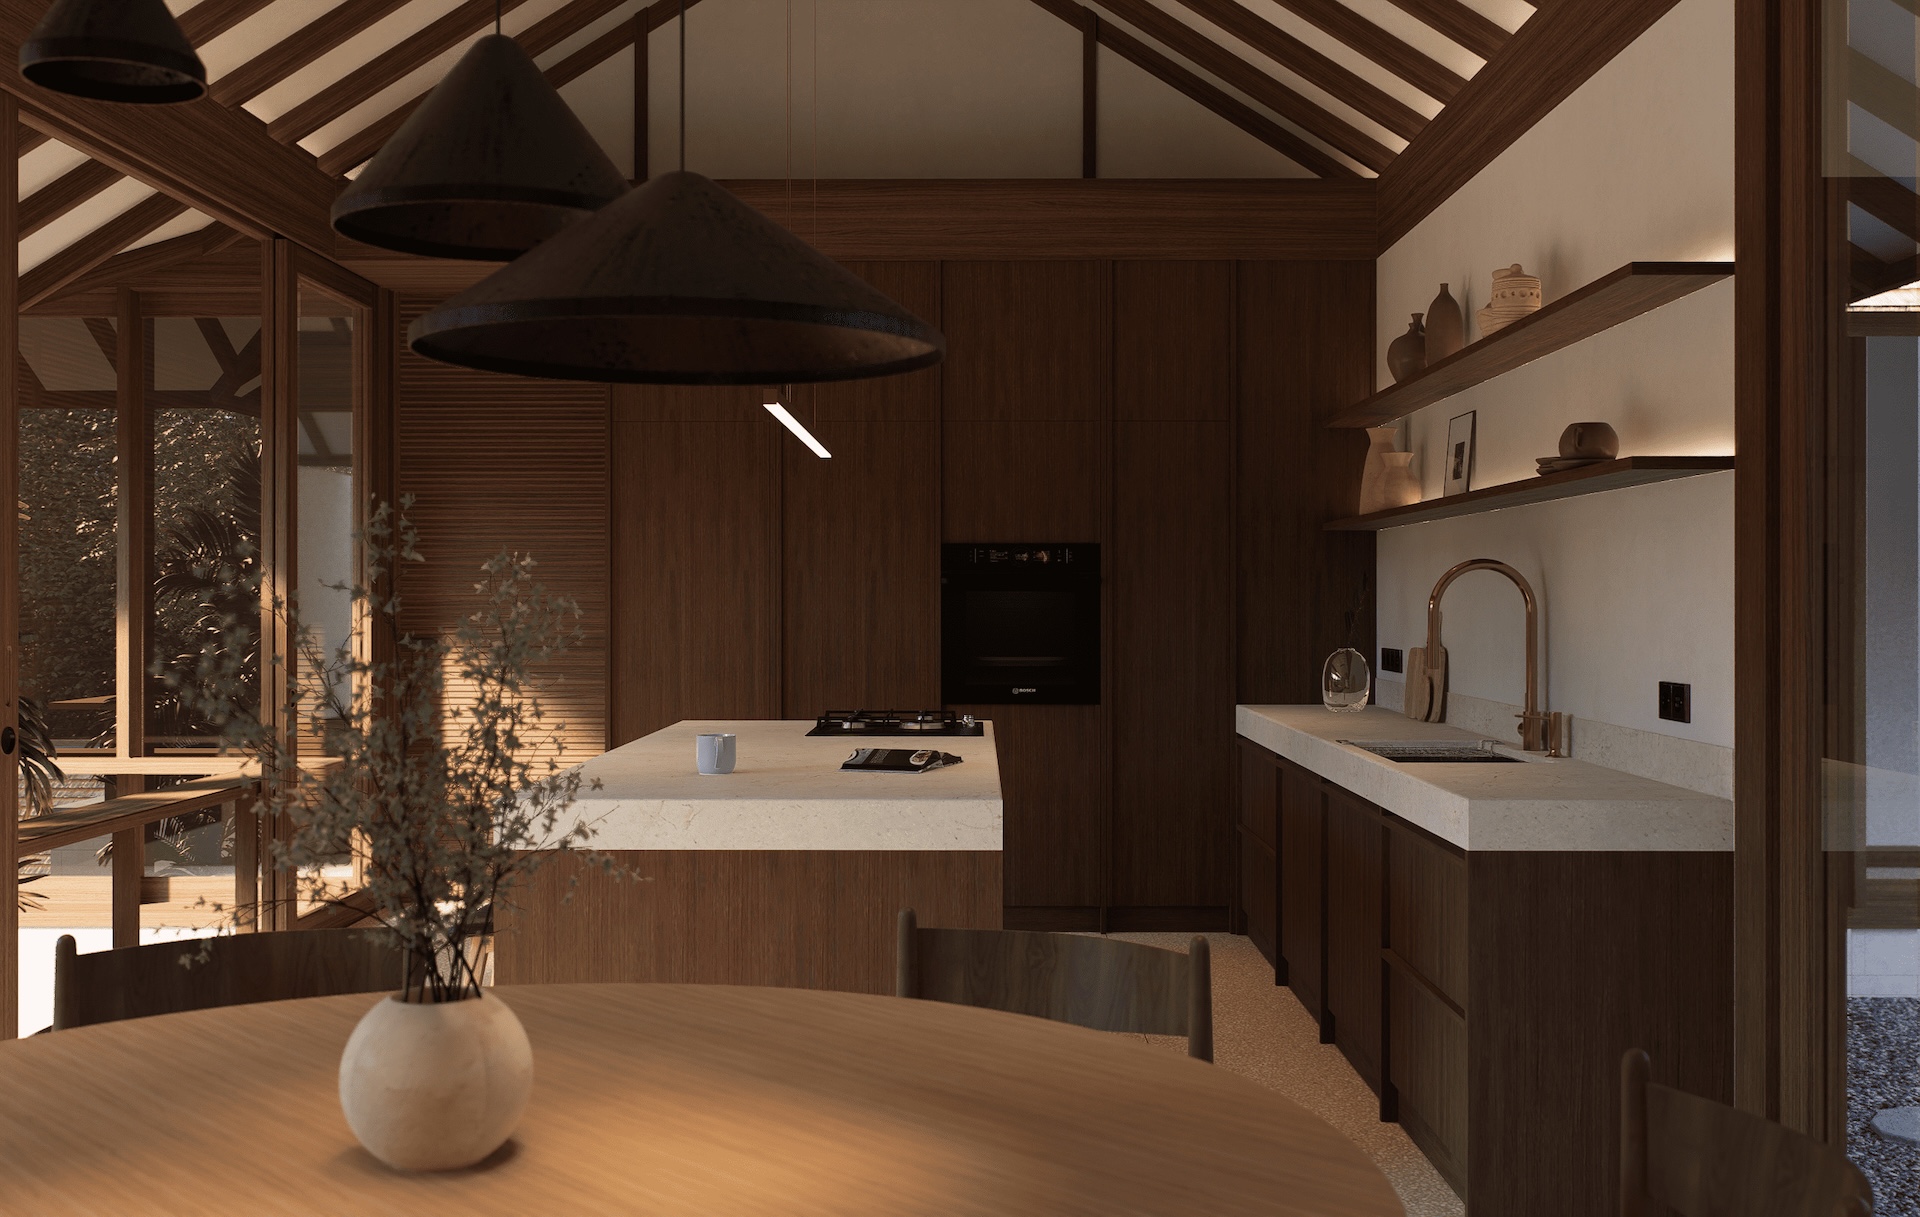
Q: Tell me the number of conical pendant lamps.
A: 3